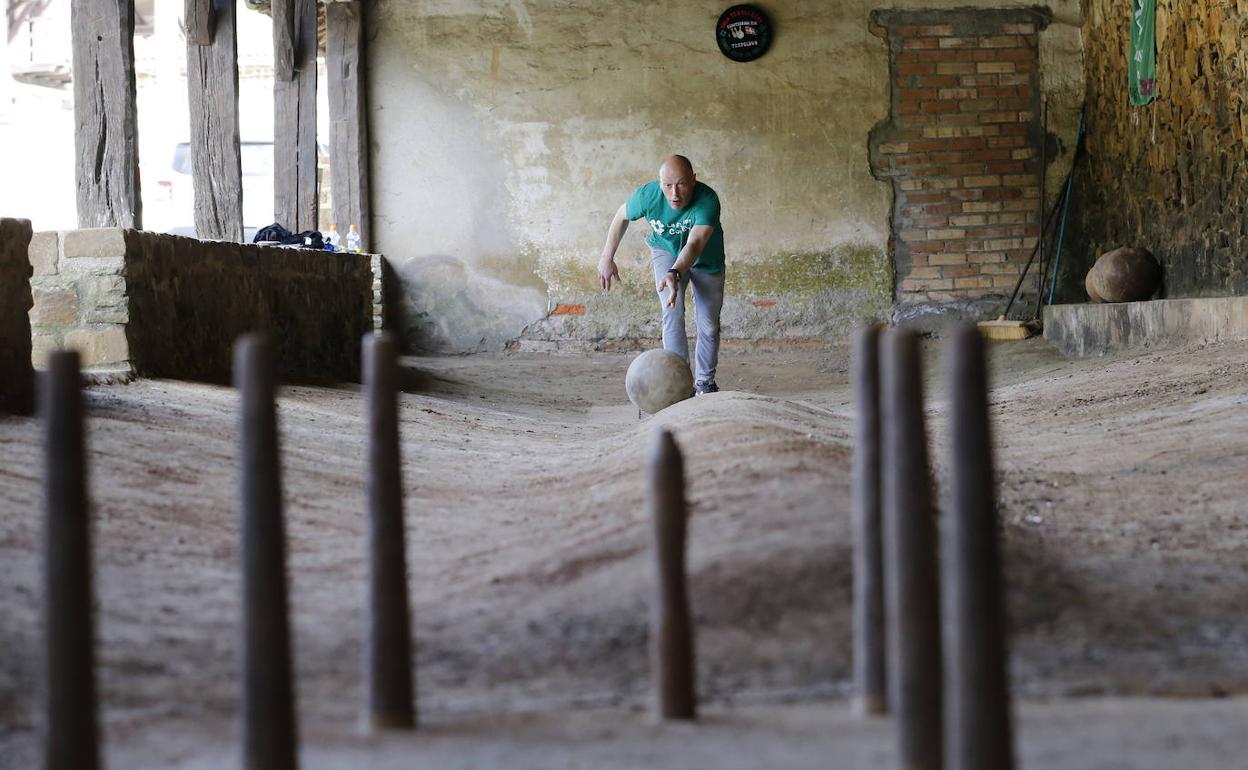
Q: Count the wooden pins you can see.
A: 7